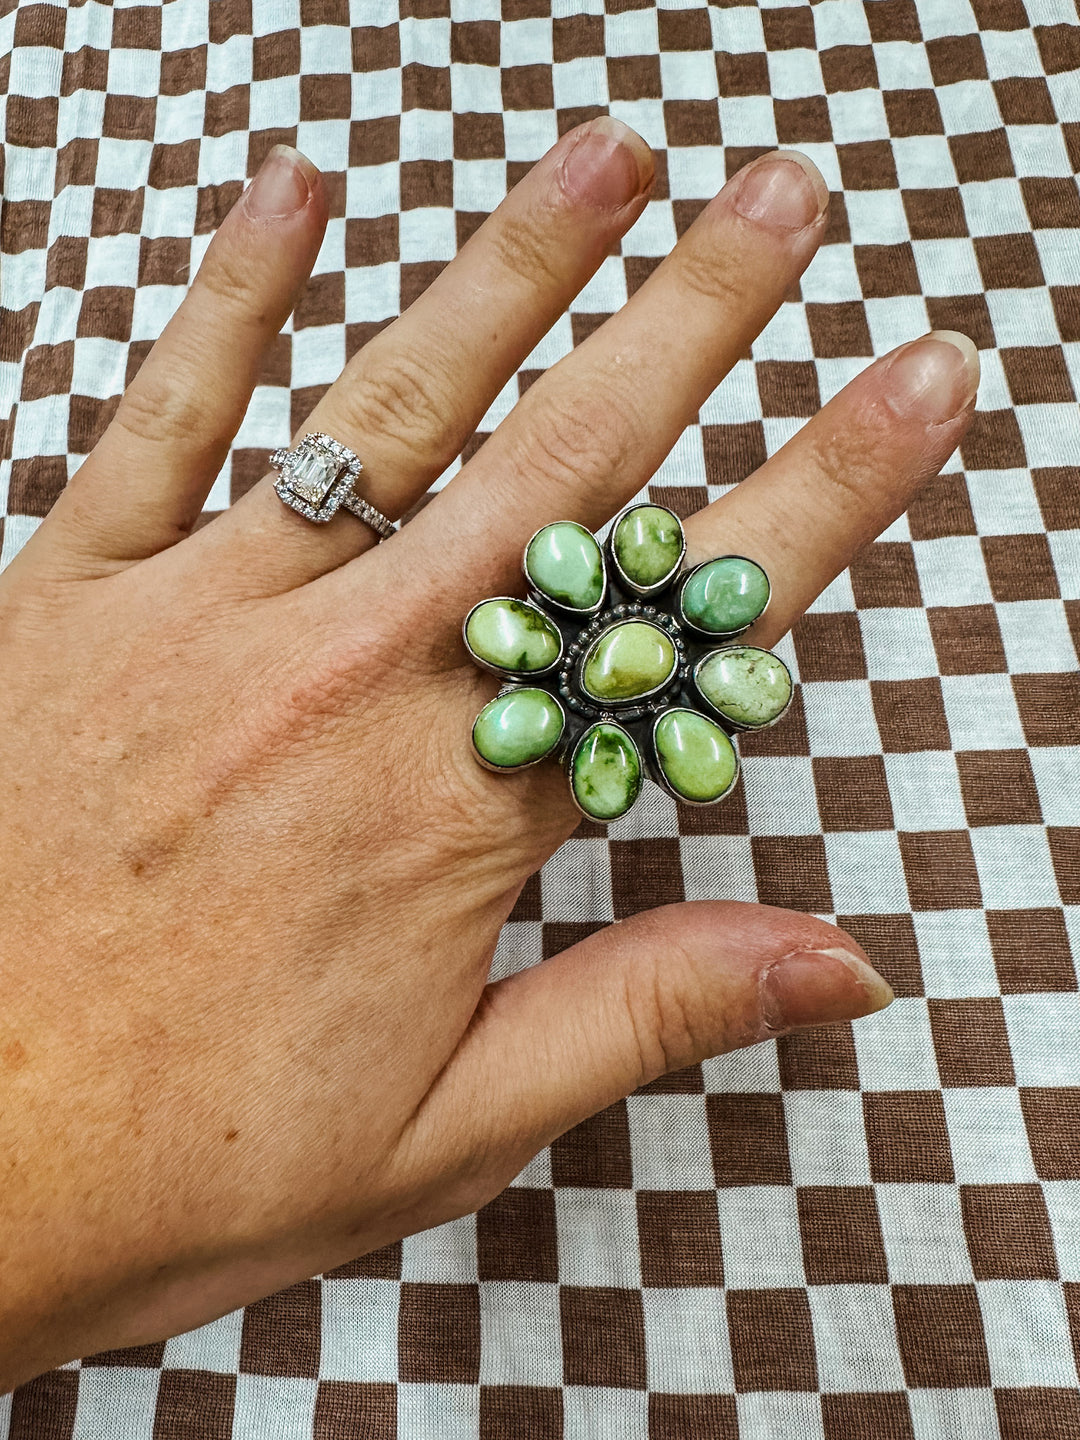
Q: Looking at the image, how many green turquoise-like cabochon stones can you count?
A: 9